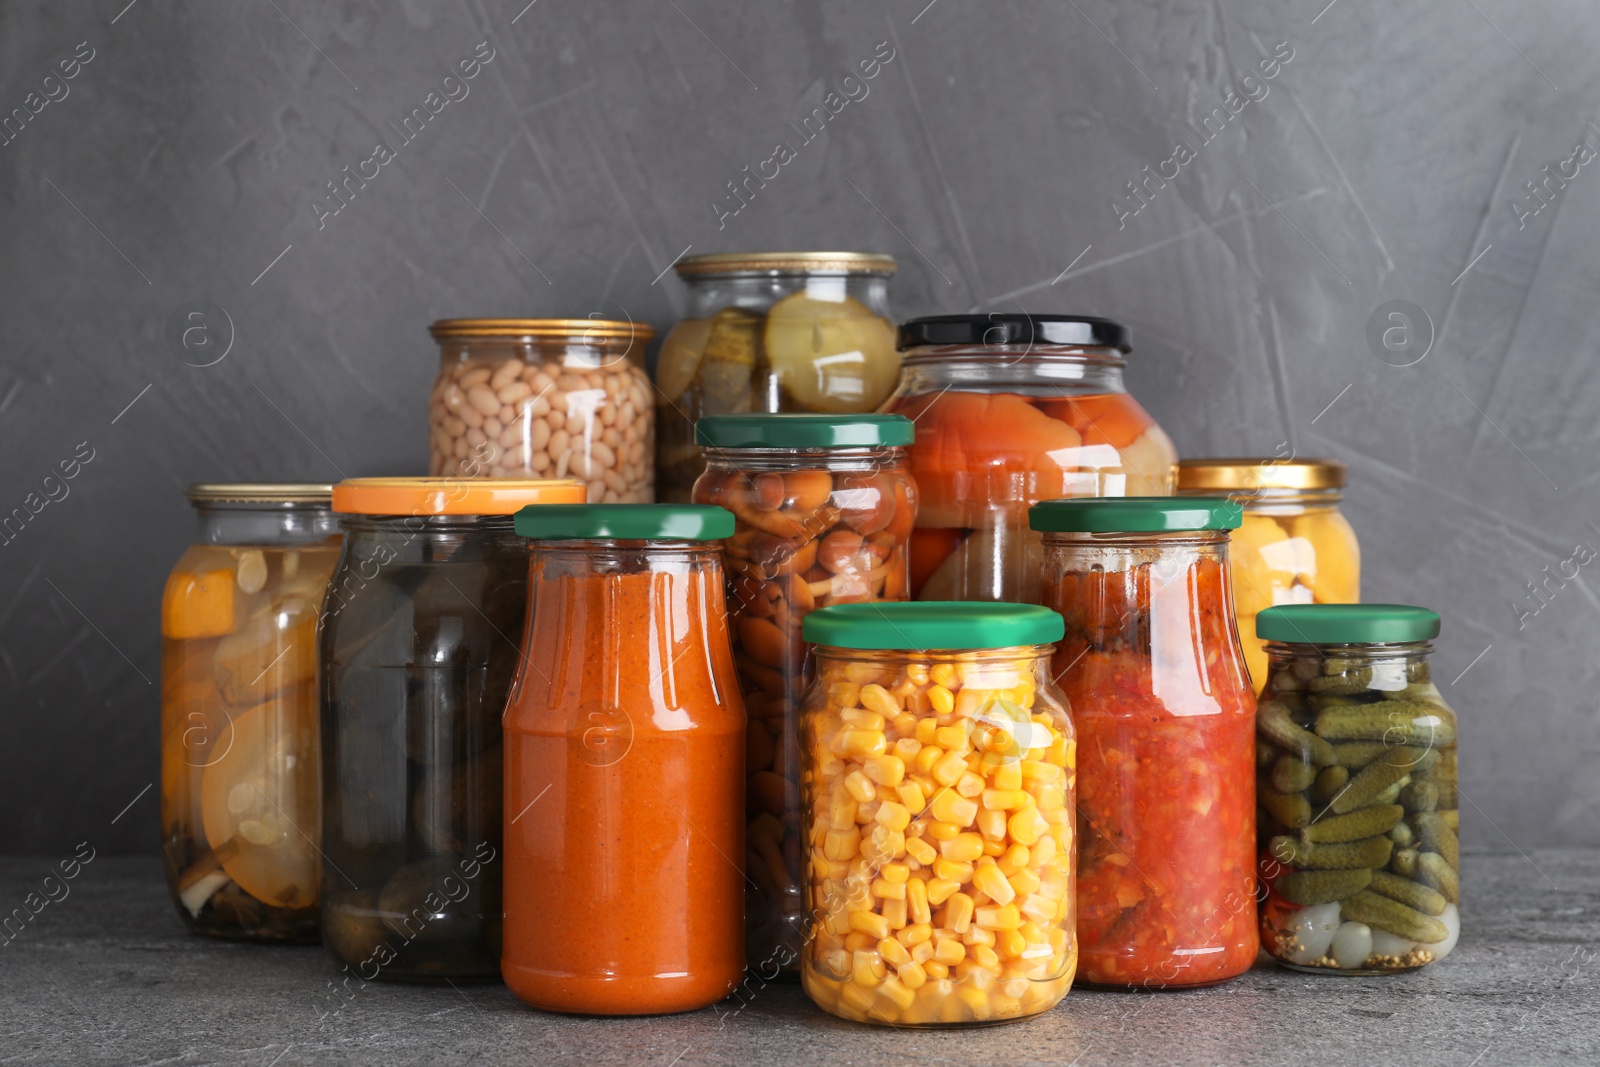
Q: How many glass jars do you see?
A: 11